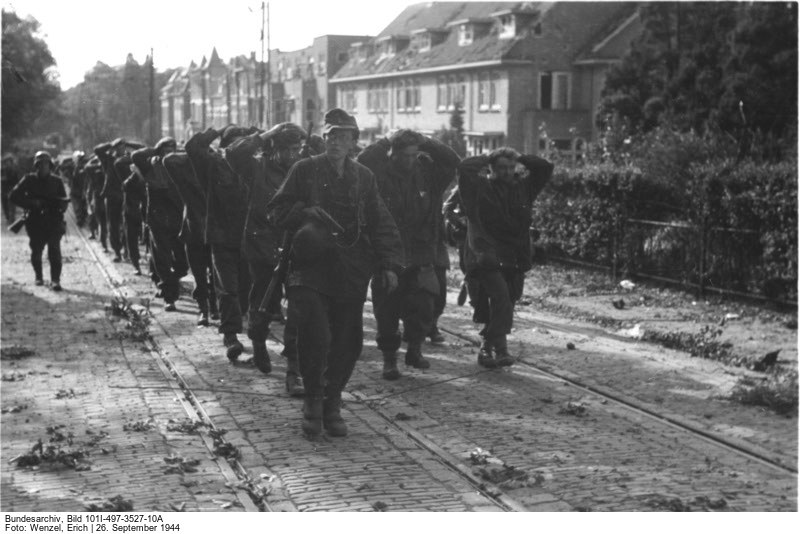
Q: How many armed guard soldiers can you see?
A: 2